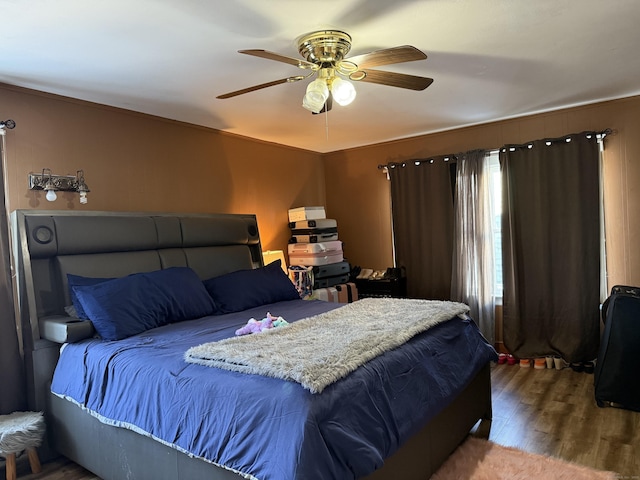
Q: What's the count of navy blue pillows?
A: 3